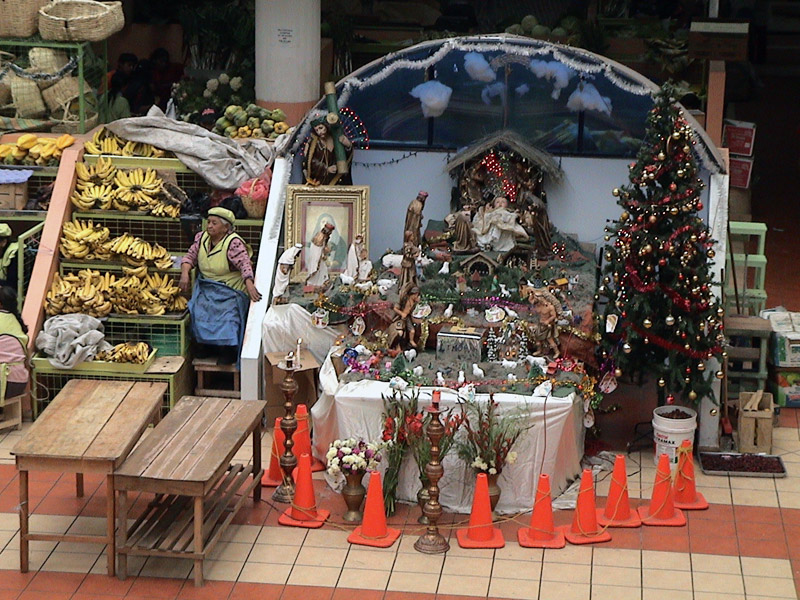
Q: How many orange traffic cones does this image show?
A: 10